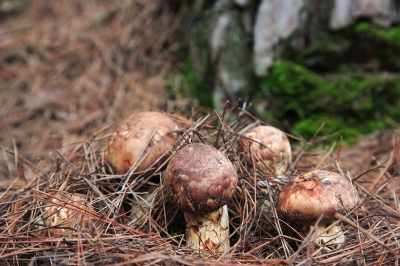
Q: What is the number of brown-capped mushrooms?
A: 5